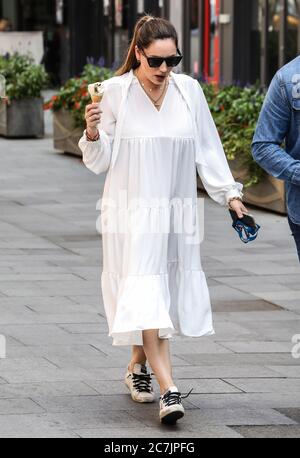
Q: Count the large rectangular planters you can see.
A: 3